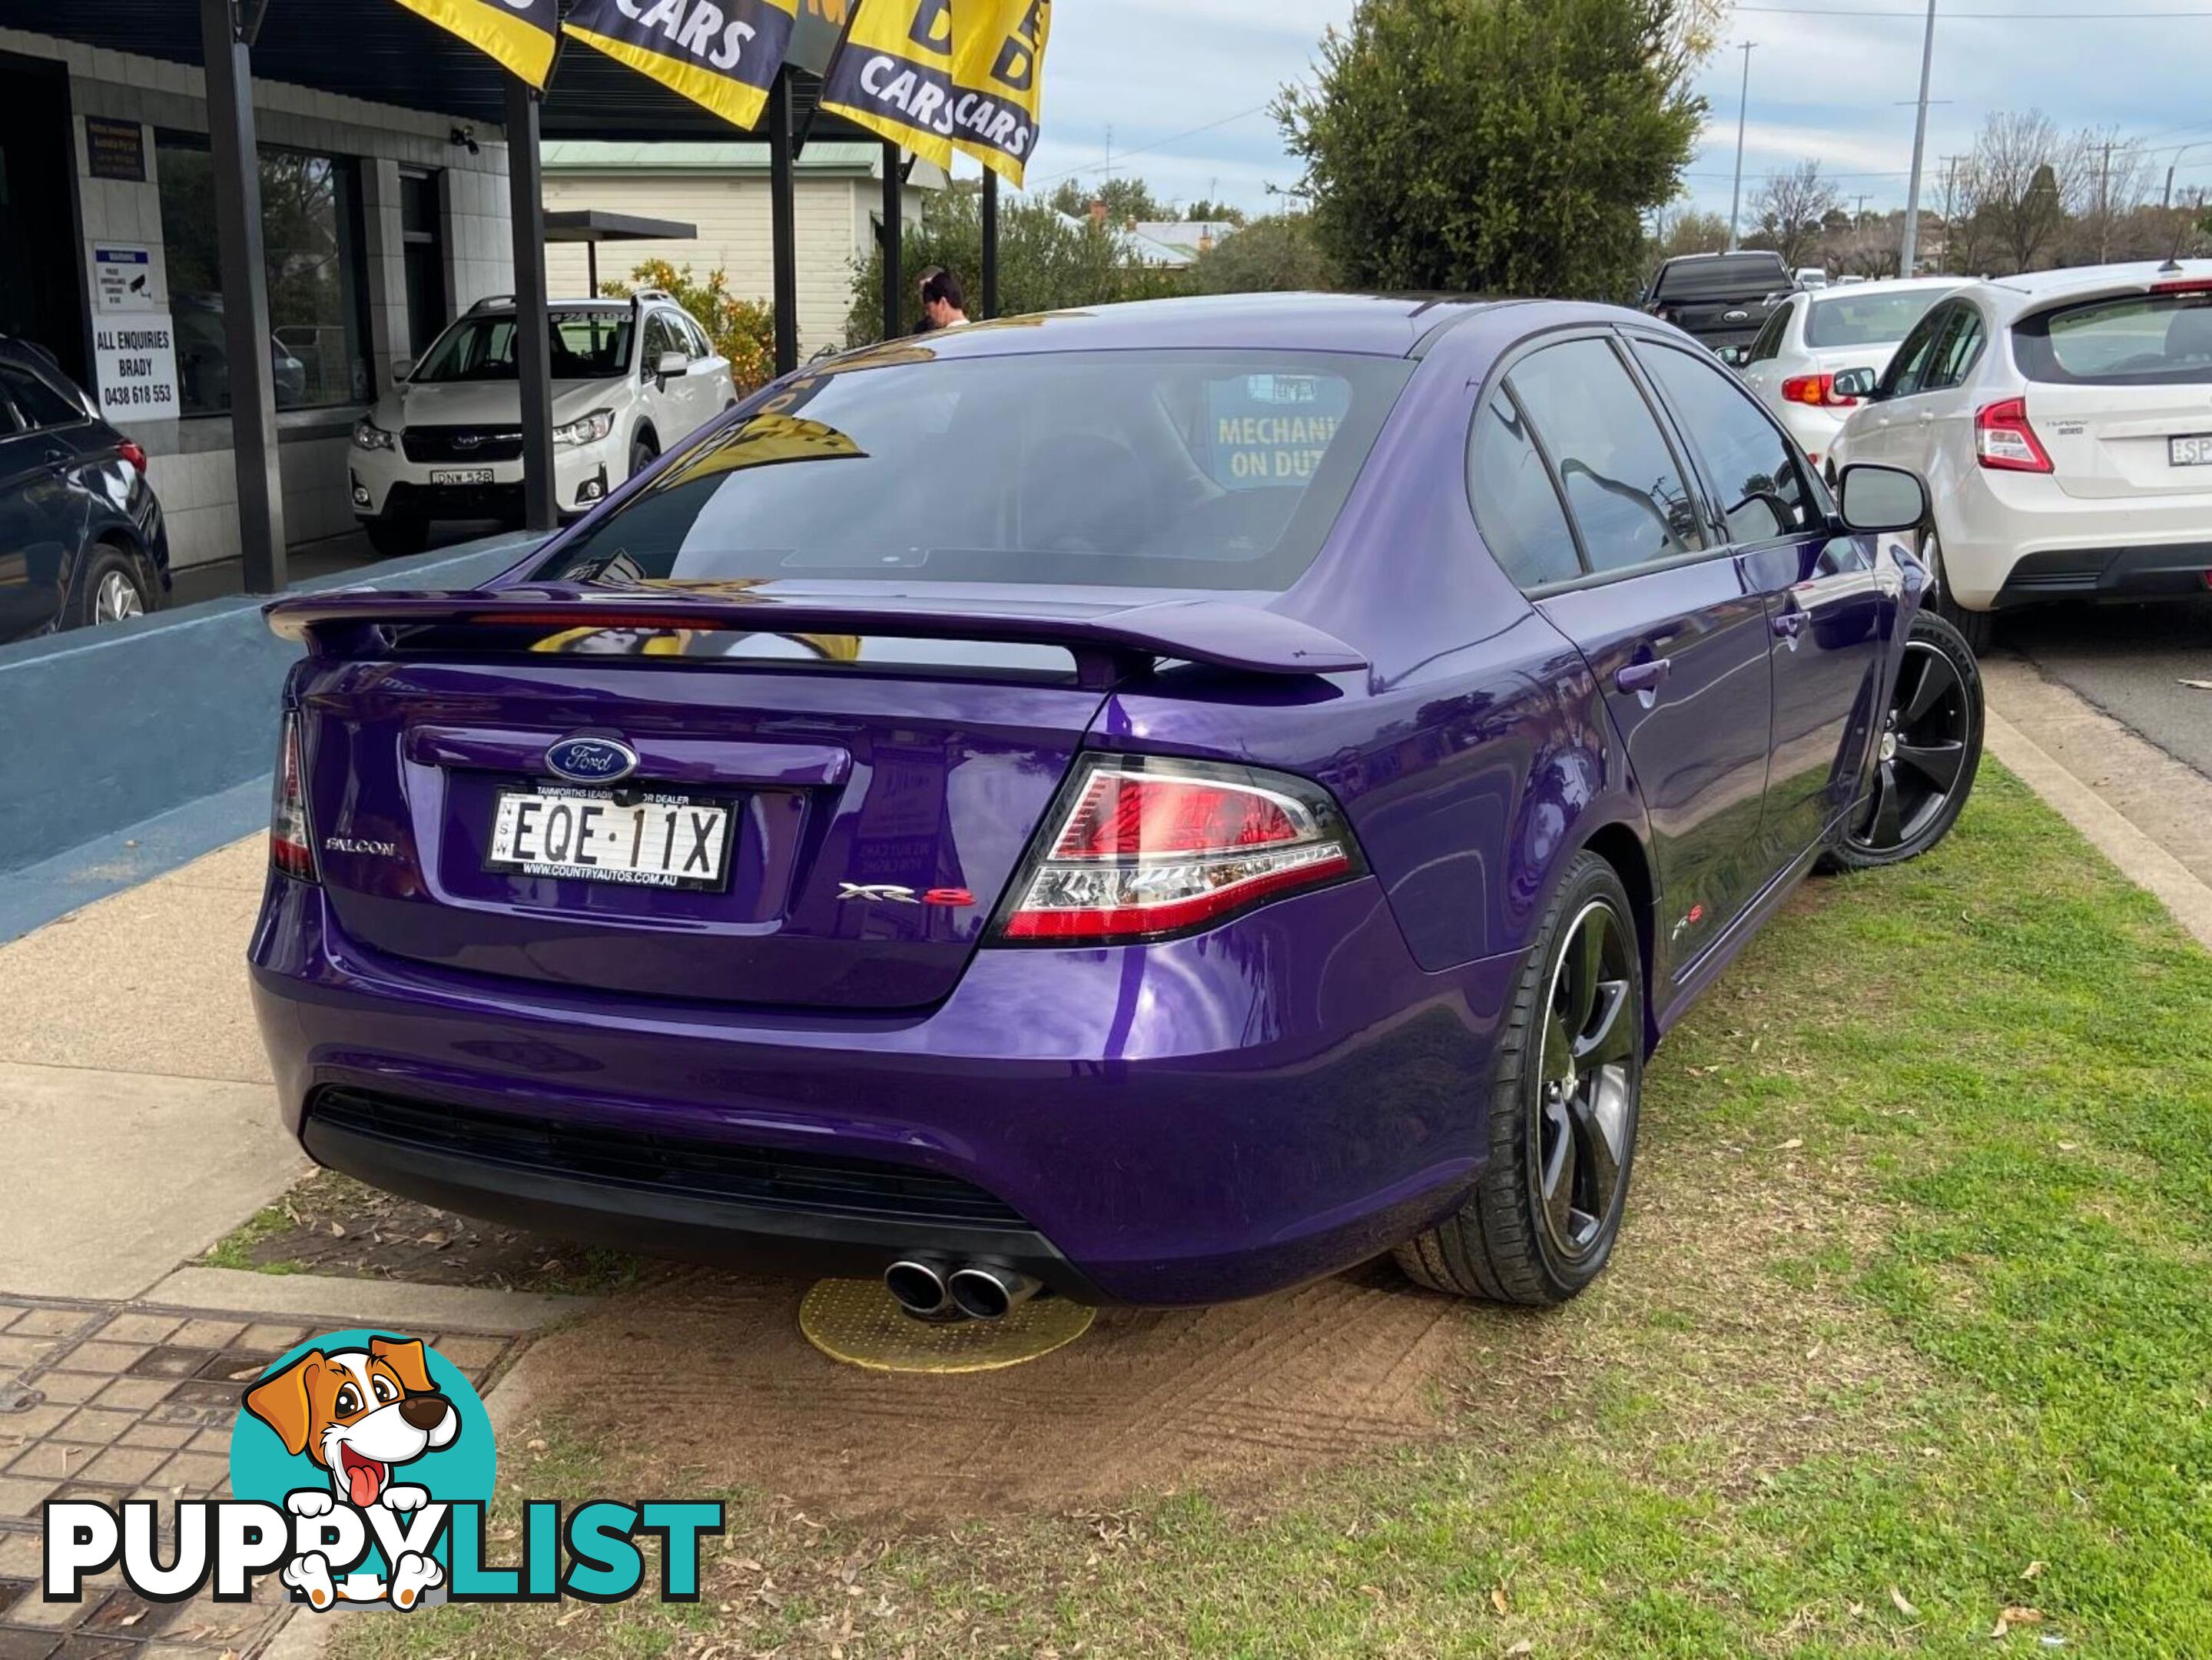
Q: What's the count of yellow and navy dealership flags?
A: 4